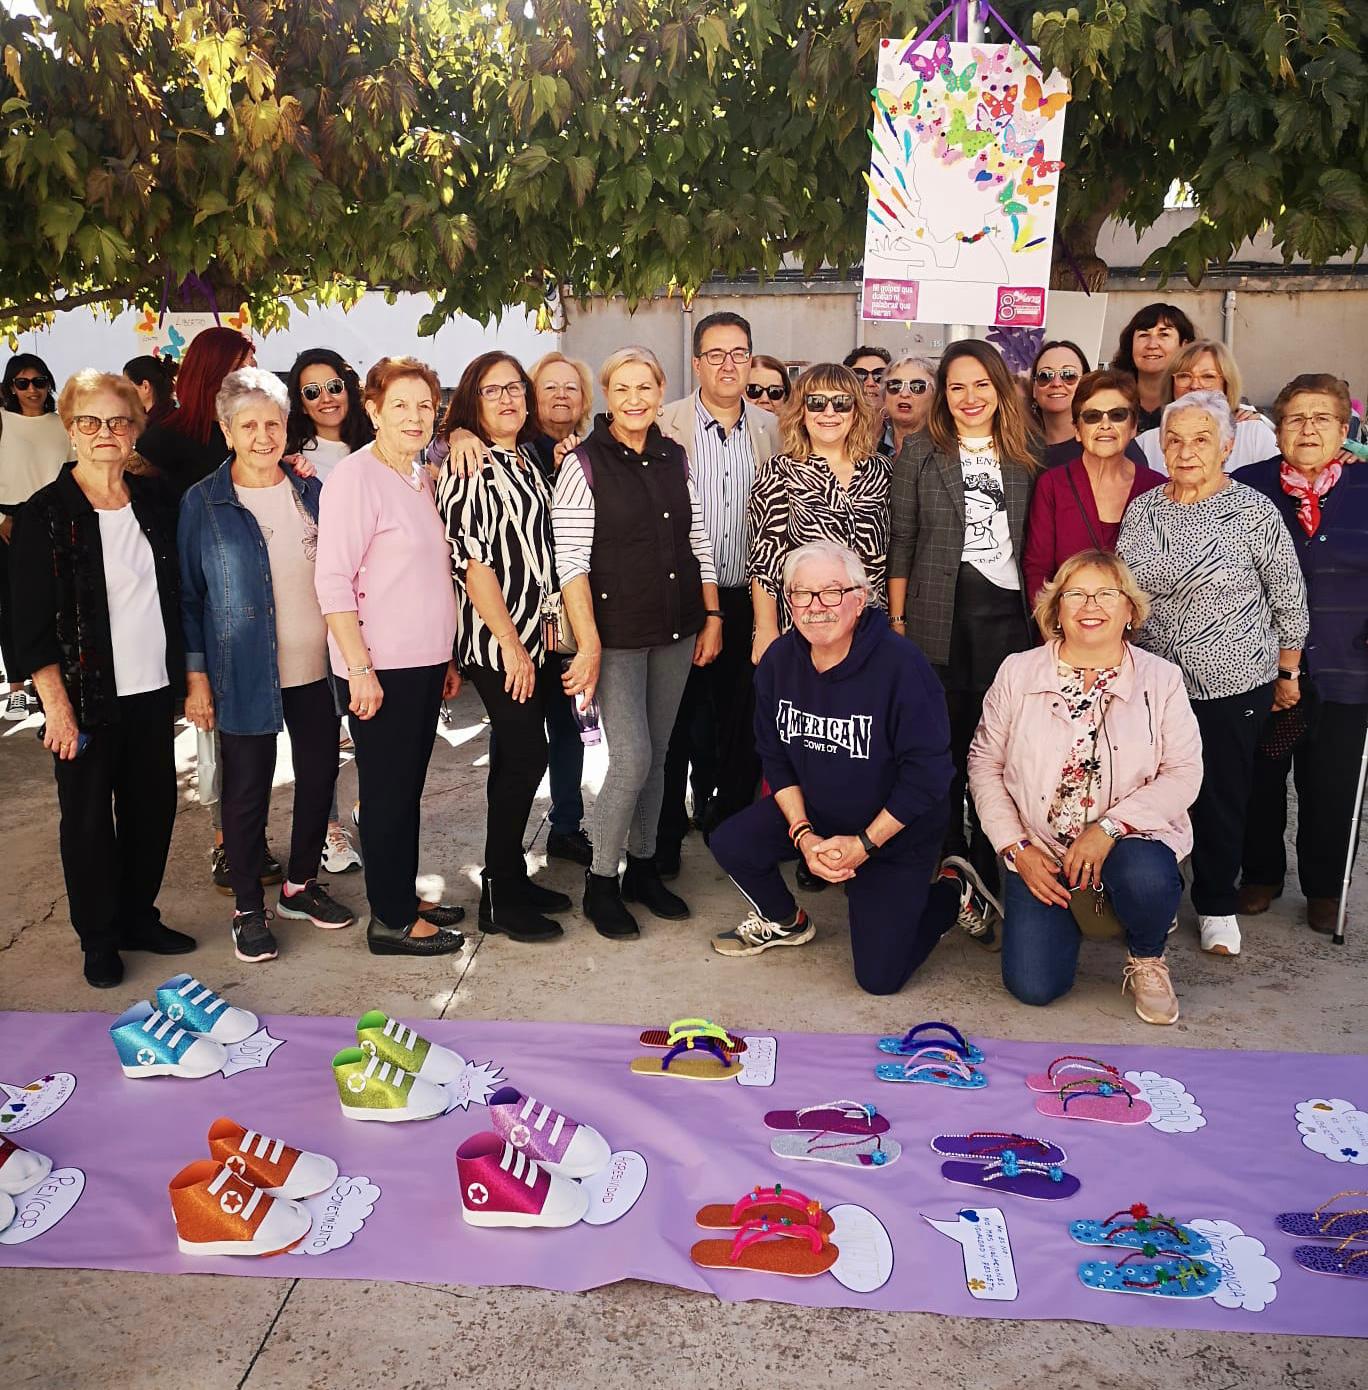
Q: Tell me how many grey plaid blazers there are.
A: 1